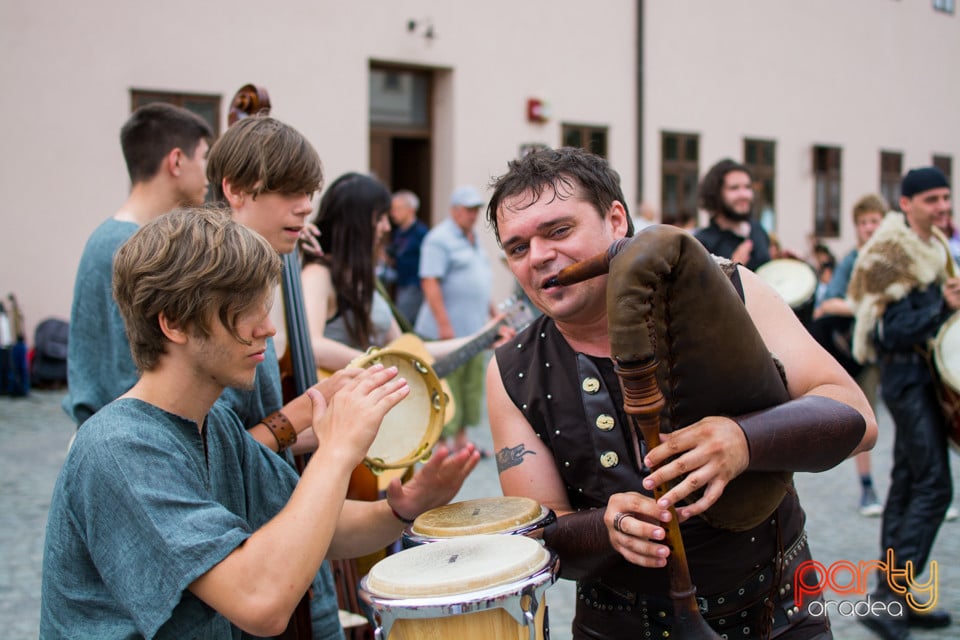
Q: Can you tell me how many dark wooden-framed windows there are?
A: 7